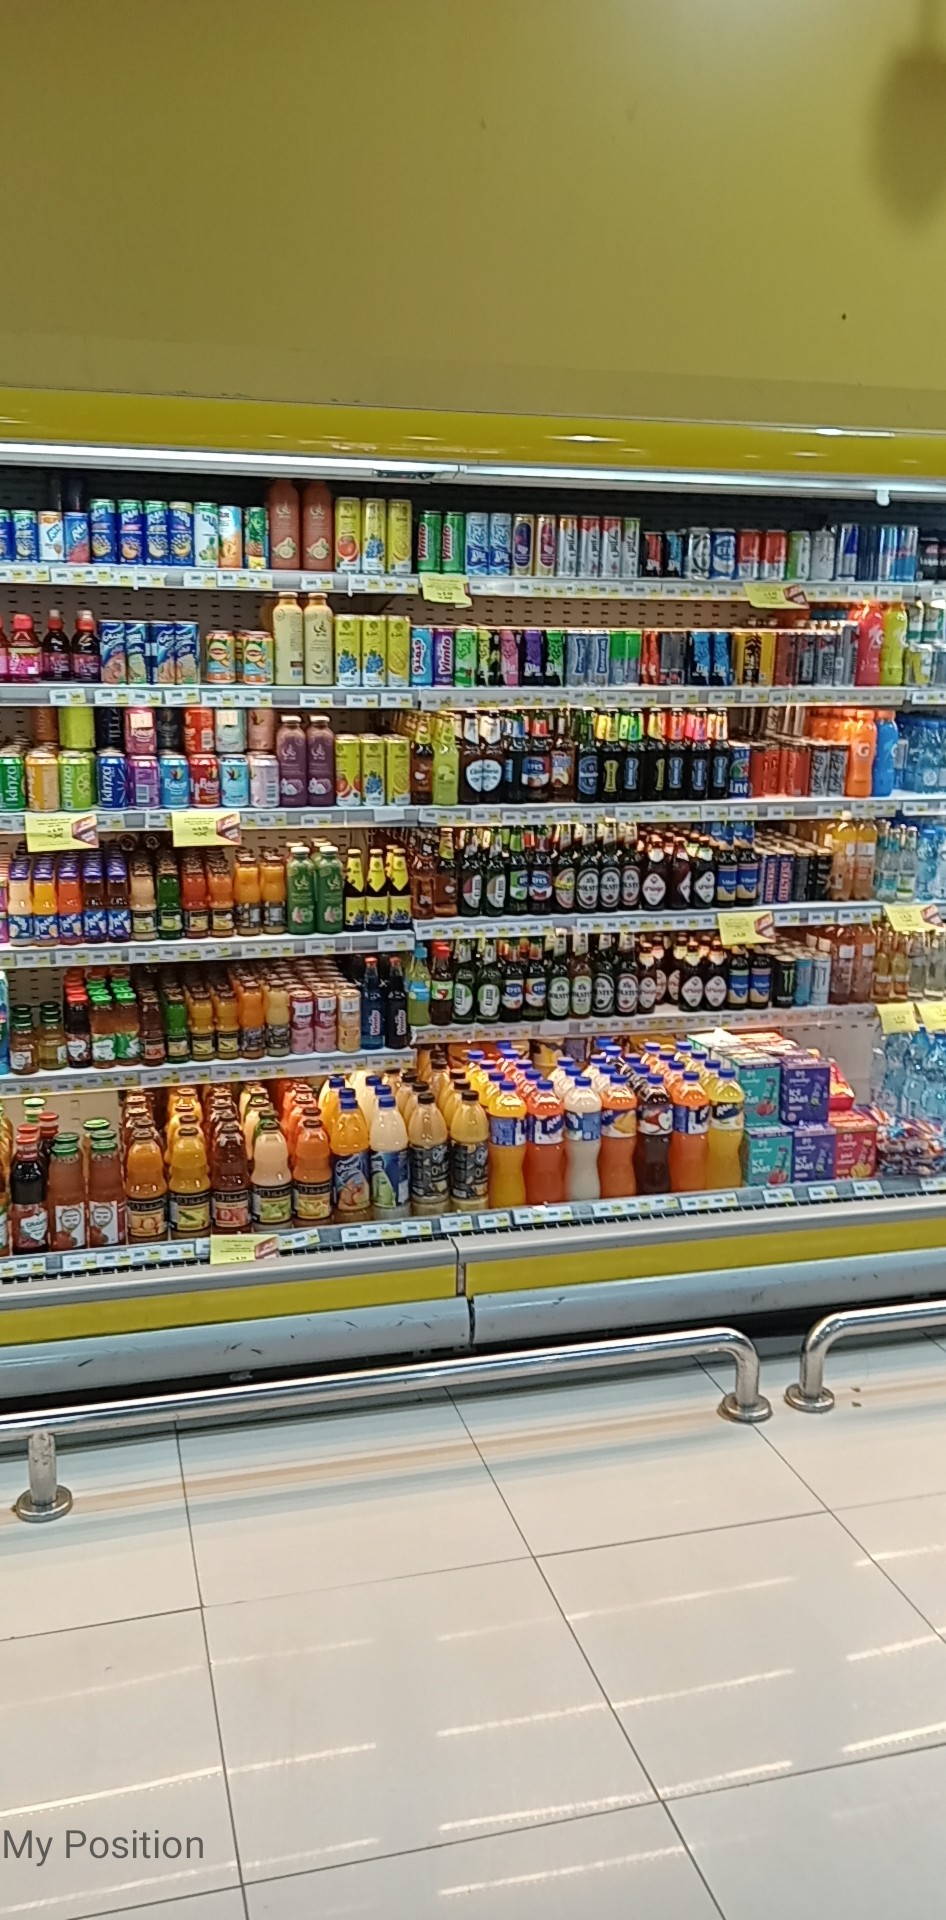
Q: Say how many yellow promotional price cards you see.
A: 9